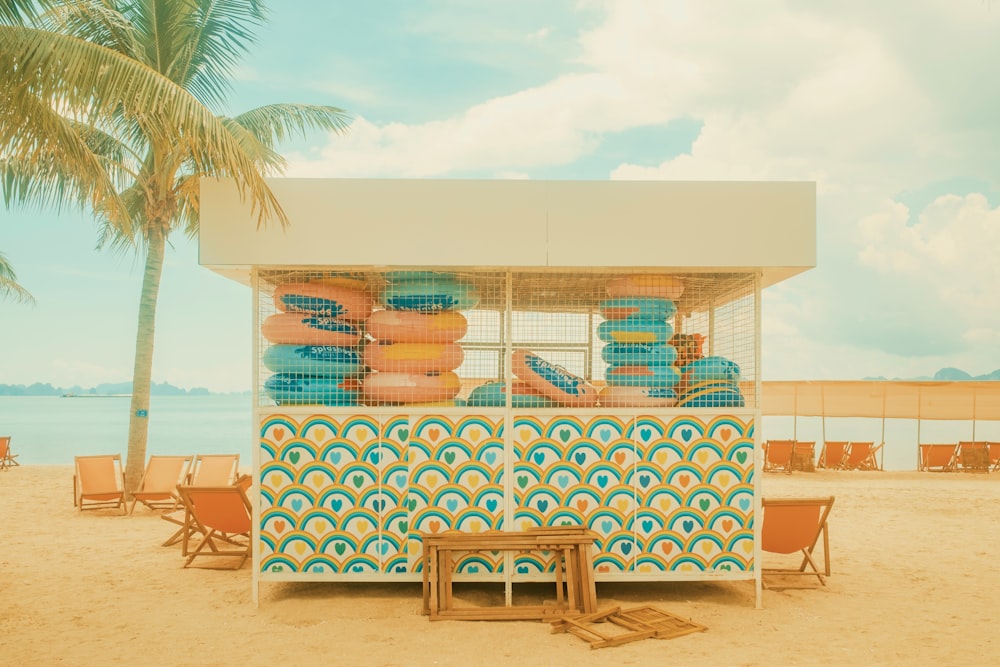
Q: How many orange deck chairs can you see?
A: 14